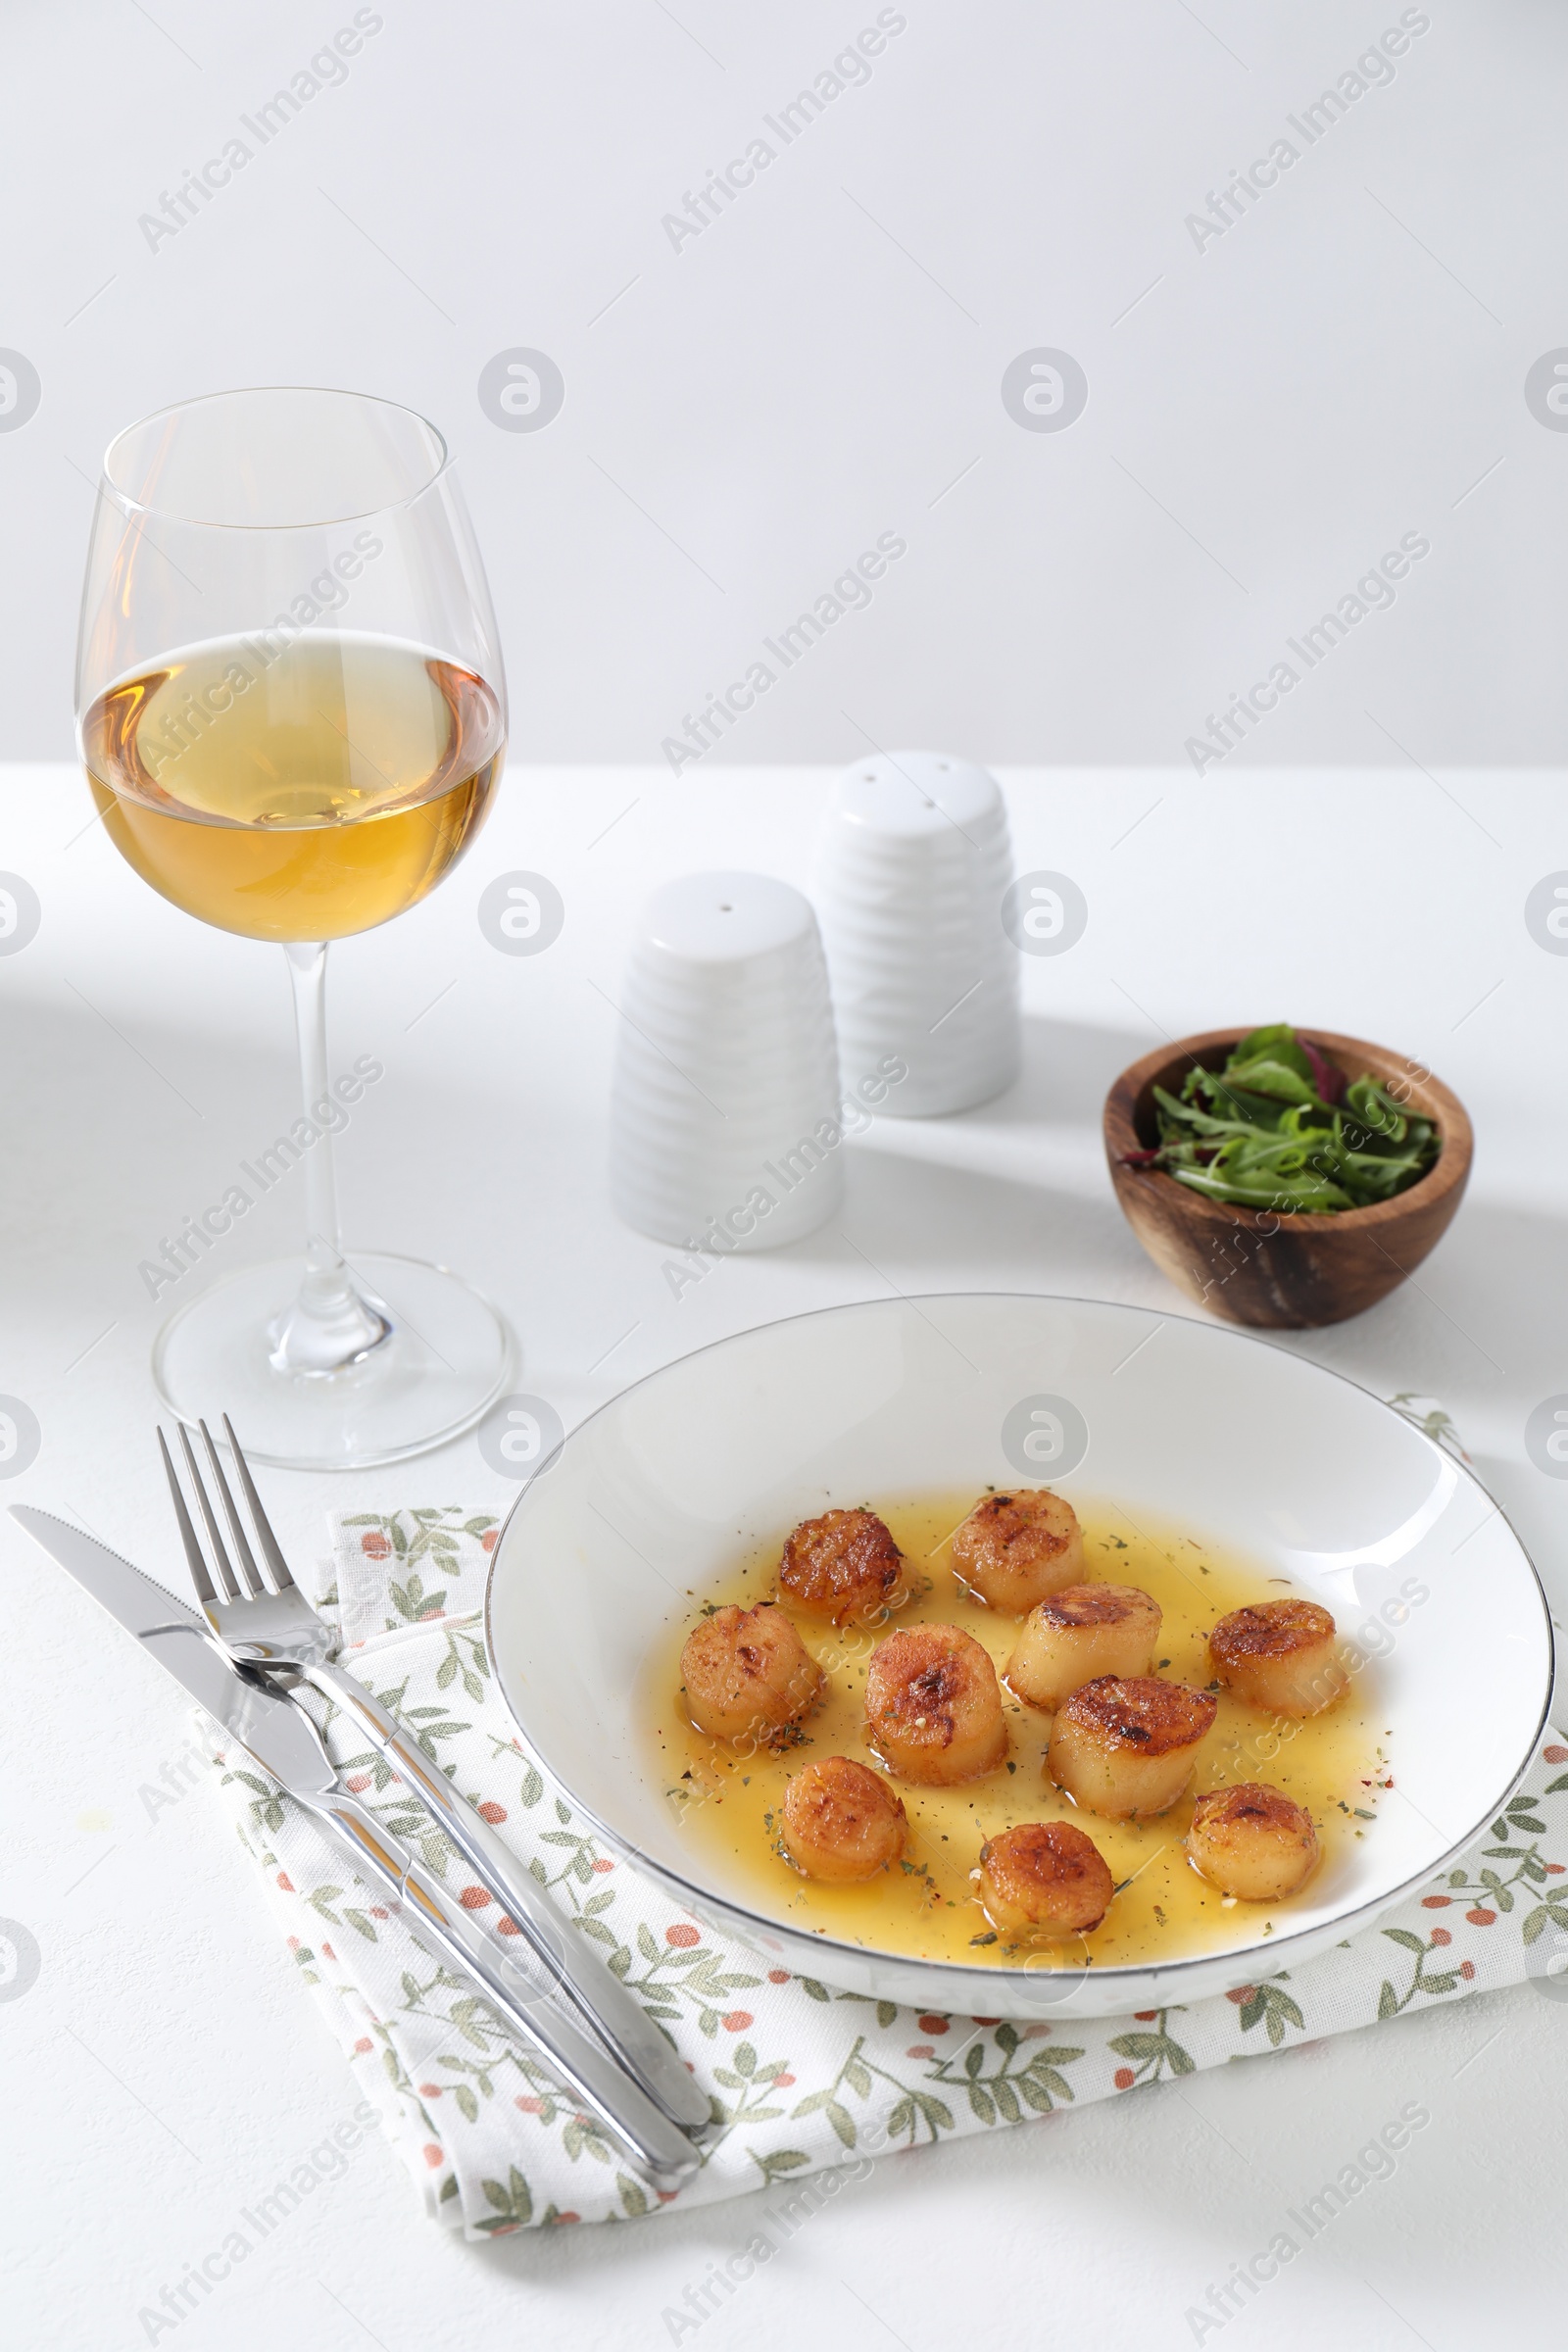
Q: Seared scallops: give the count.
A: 10